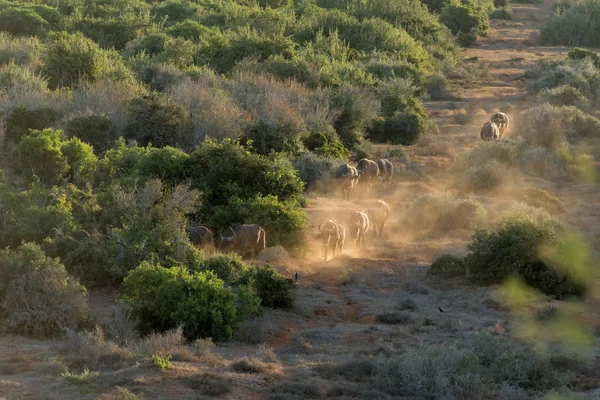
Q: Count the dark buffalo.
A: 10